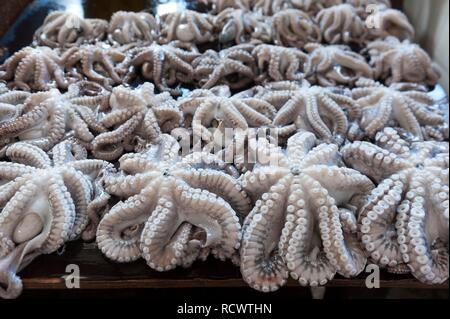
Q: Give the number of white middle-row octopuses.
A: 5